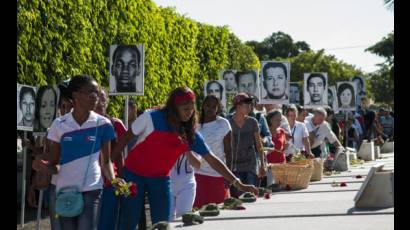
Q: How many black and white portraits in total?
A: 12